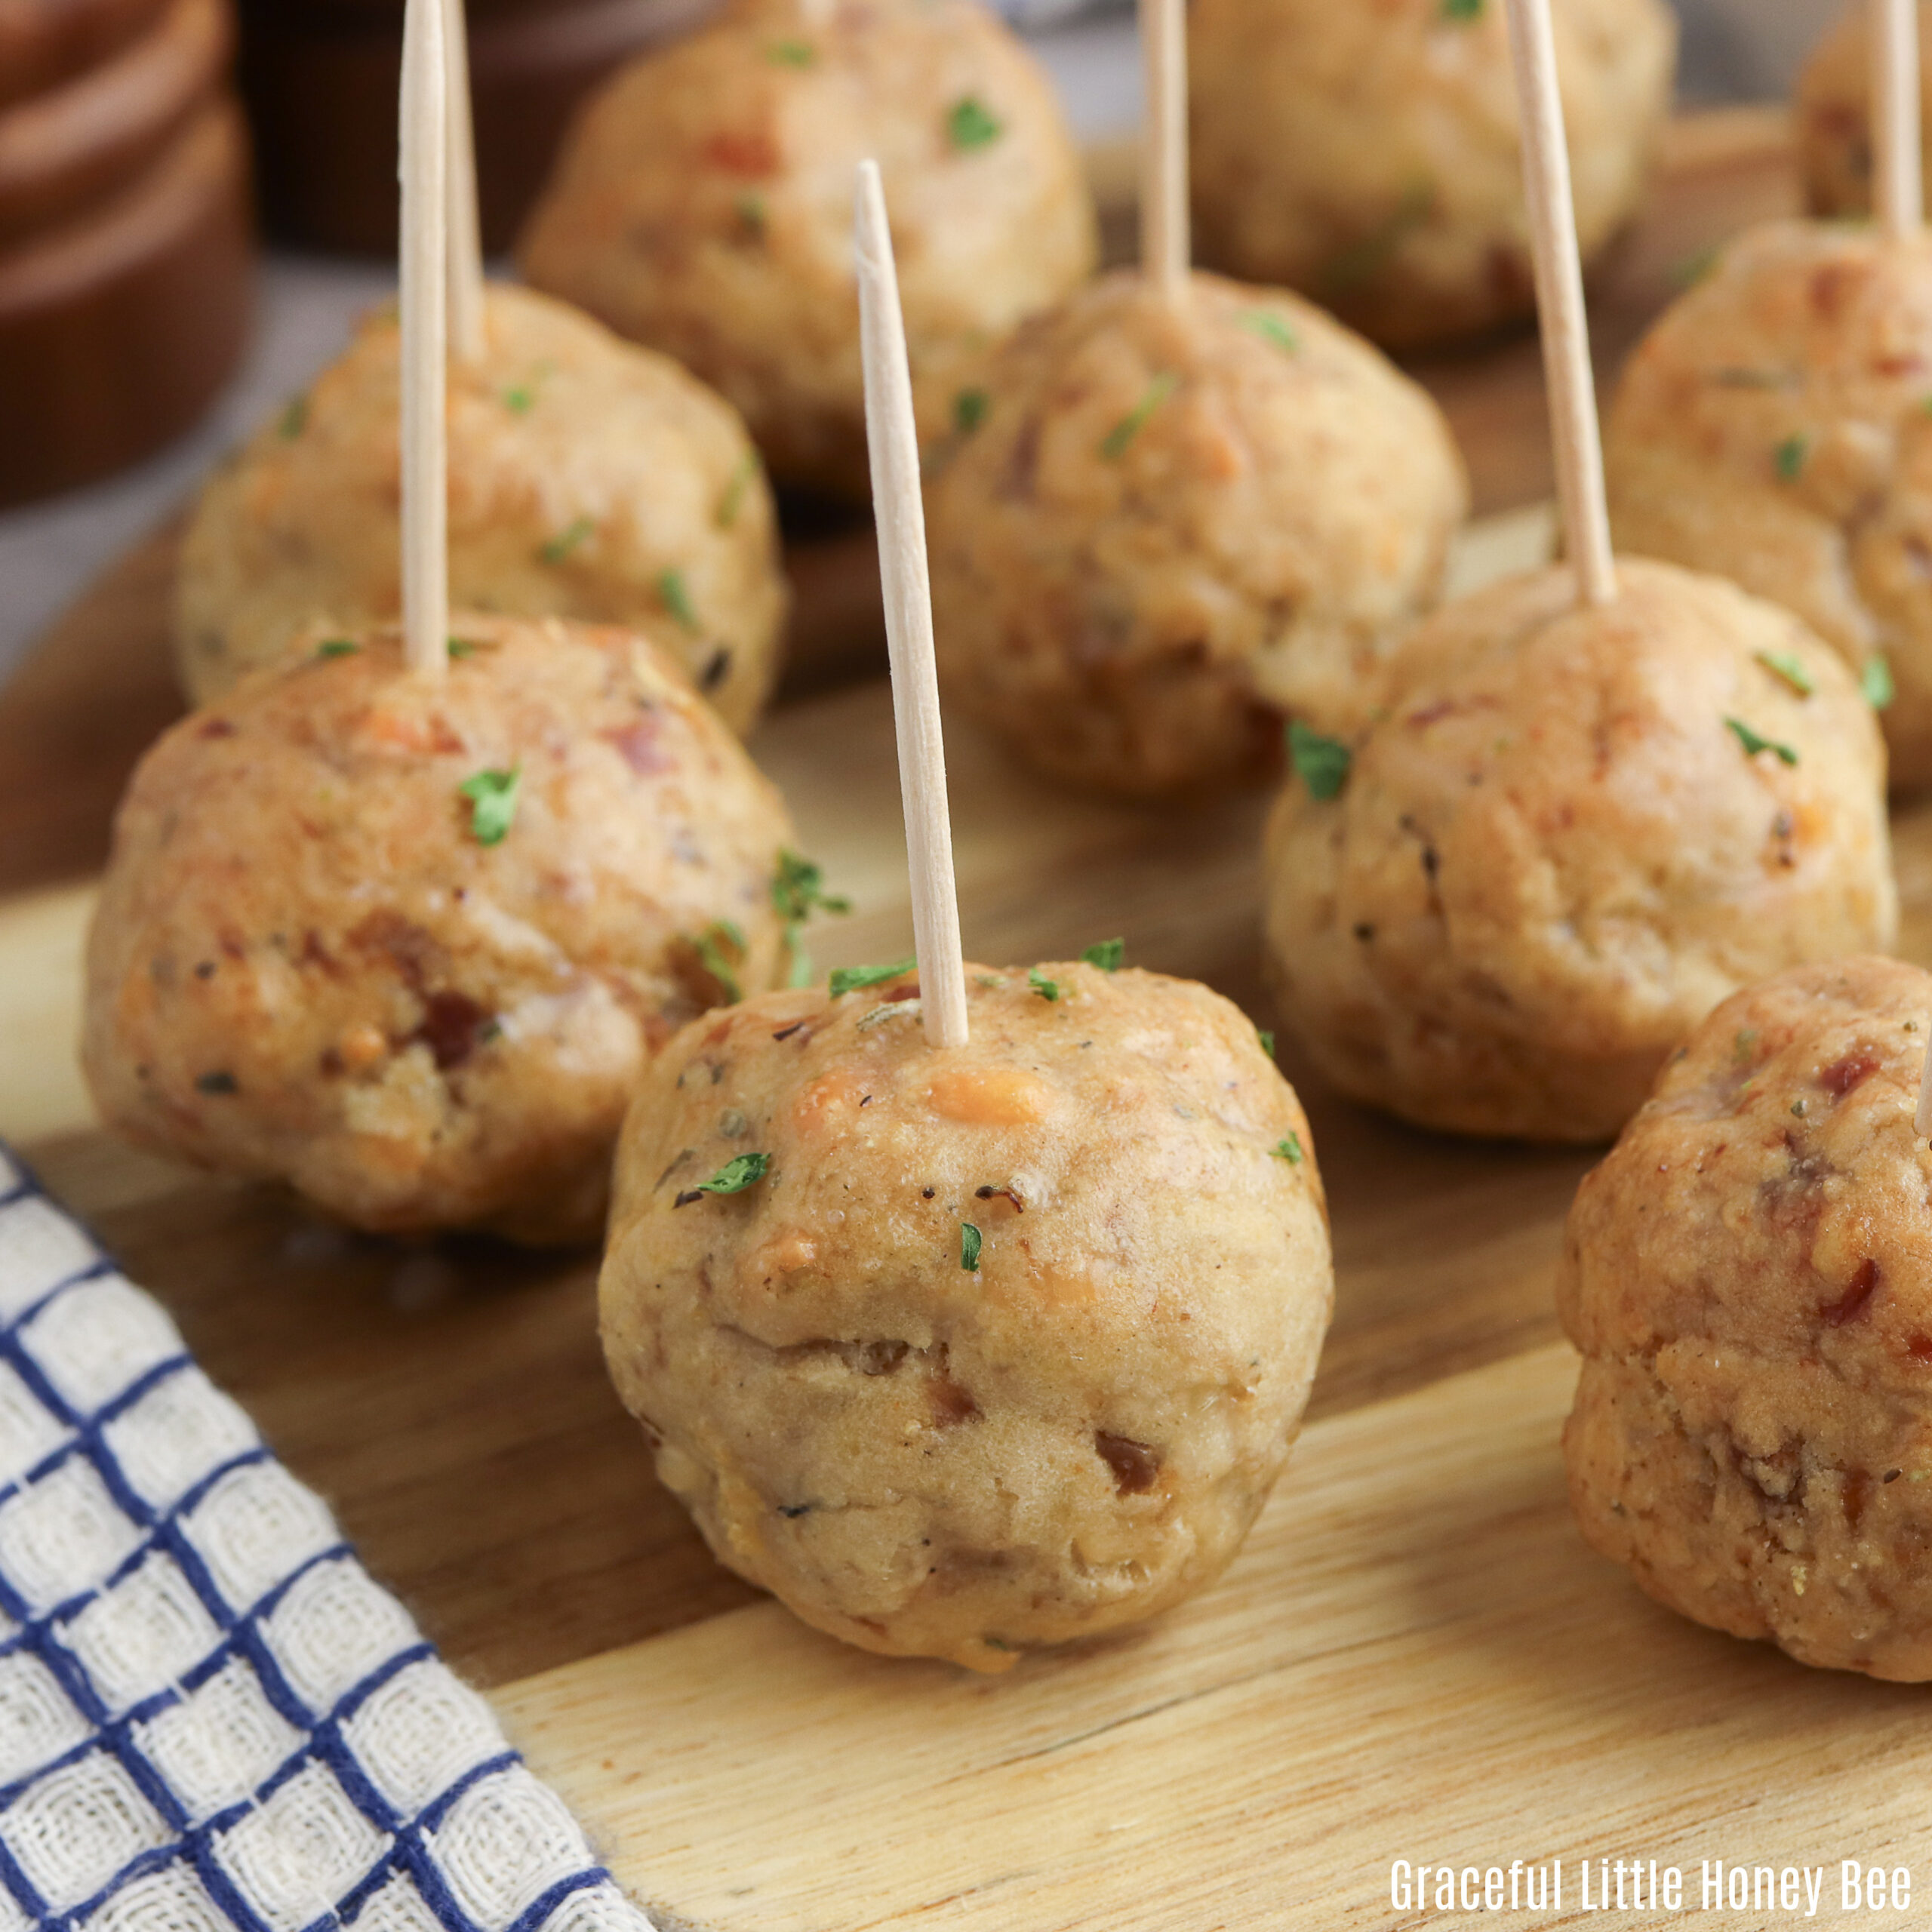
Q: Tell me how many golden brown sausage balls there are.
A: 10